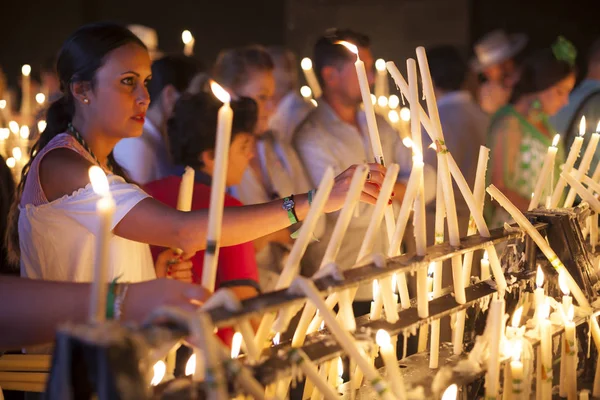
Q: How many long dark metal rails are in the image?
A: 2